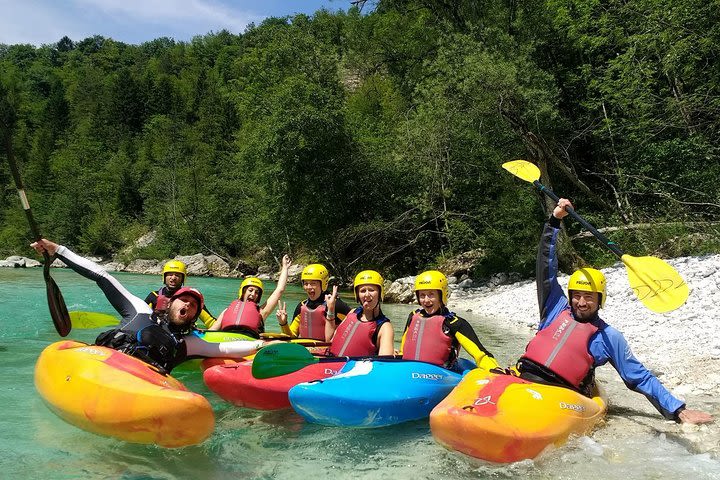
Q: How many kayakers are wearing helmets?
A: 7